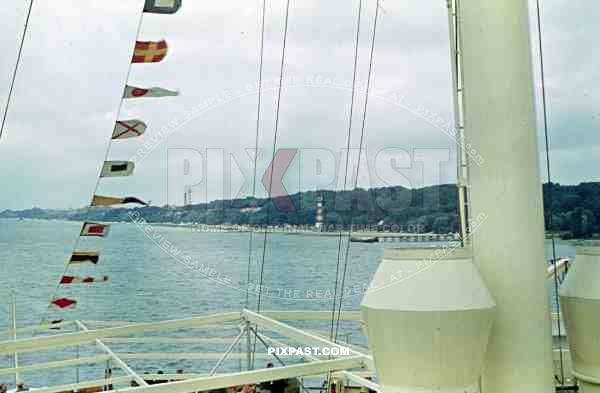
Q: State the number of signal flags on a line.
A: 11